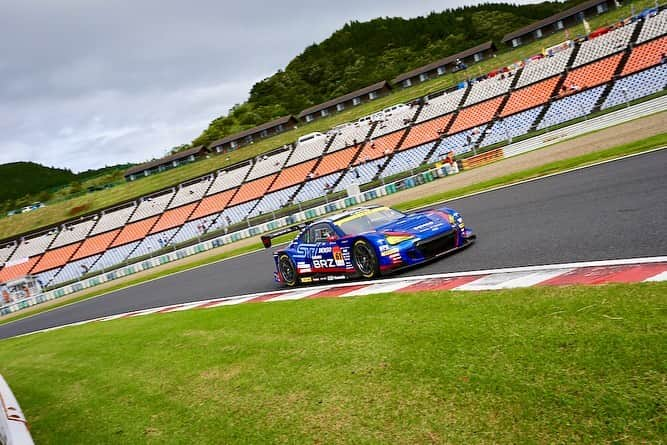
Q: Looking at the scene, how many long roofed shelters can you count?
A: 5